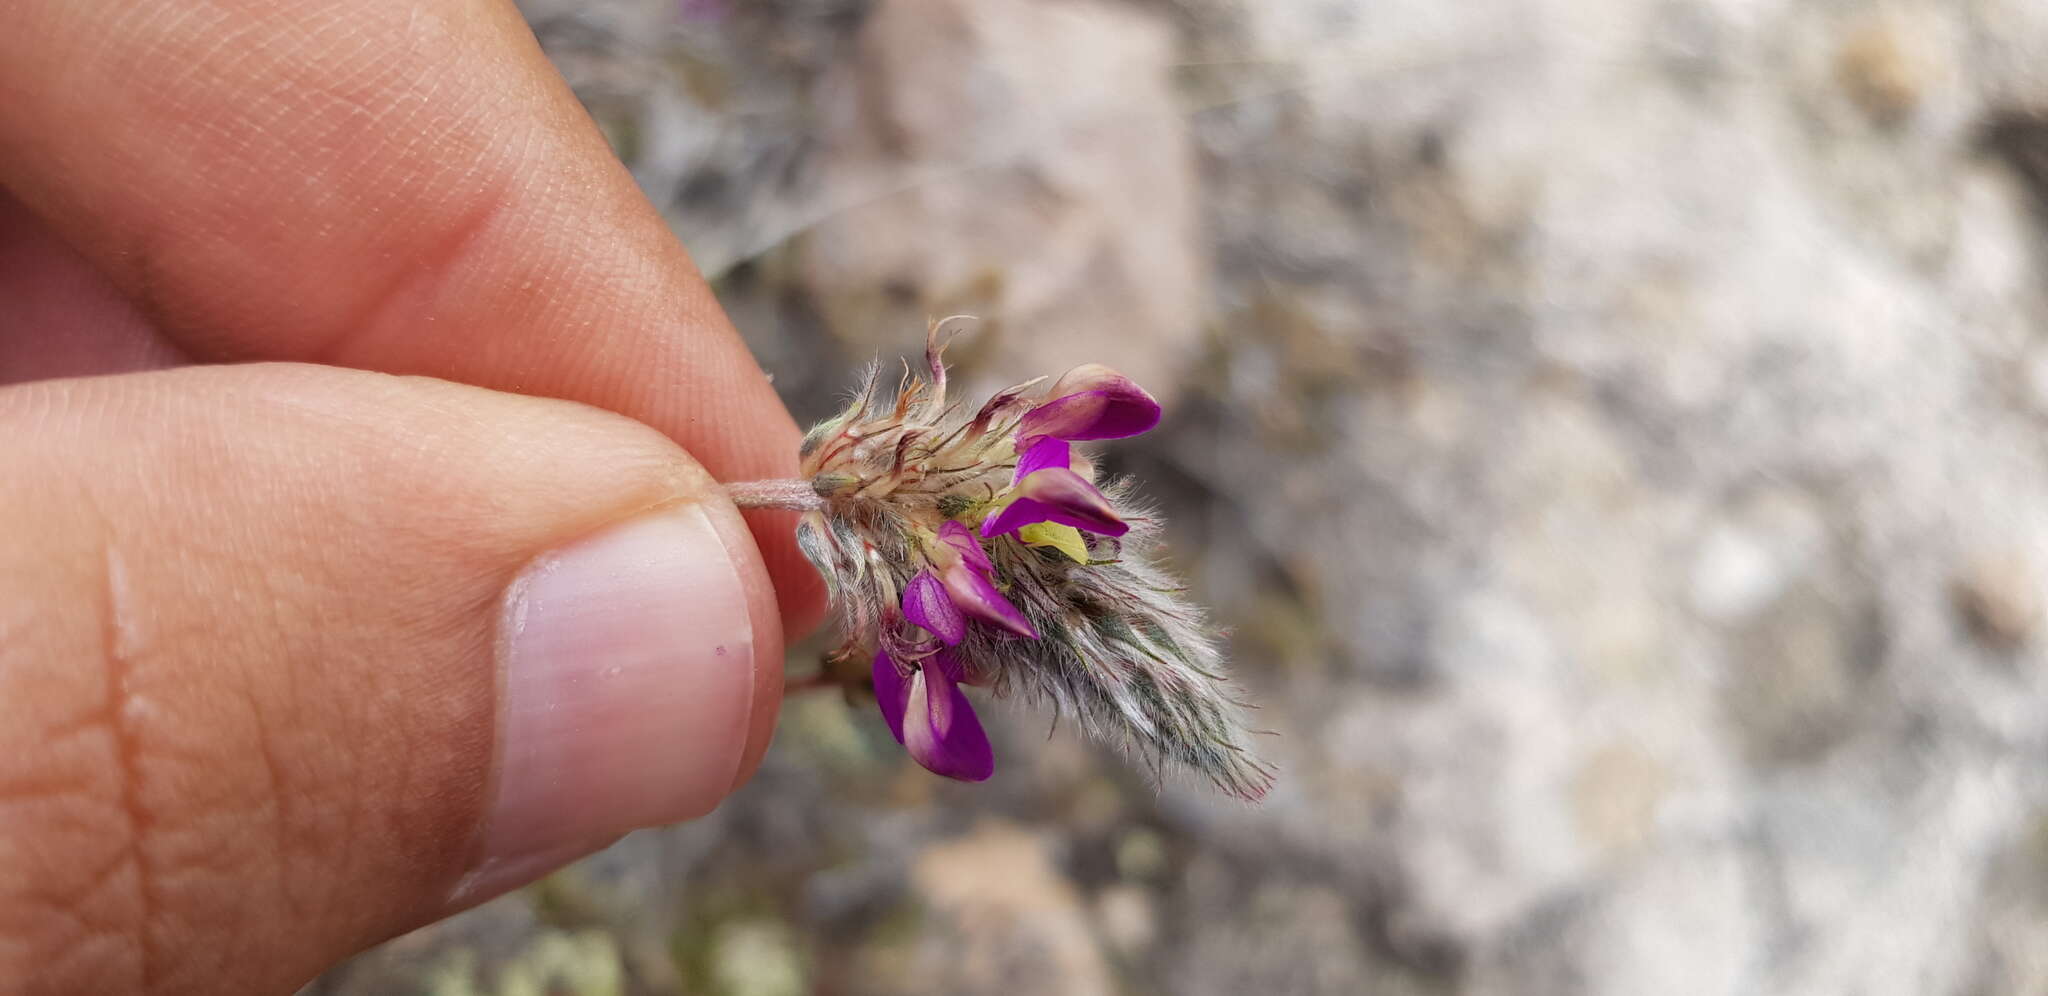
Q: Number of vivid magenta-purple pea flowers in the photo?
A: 4